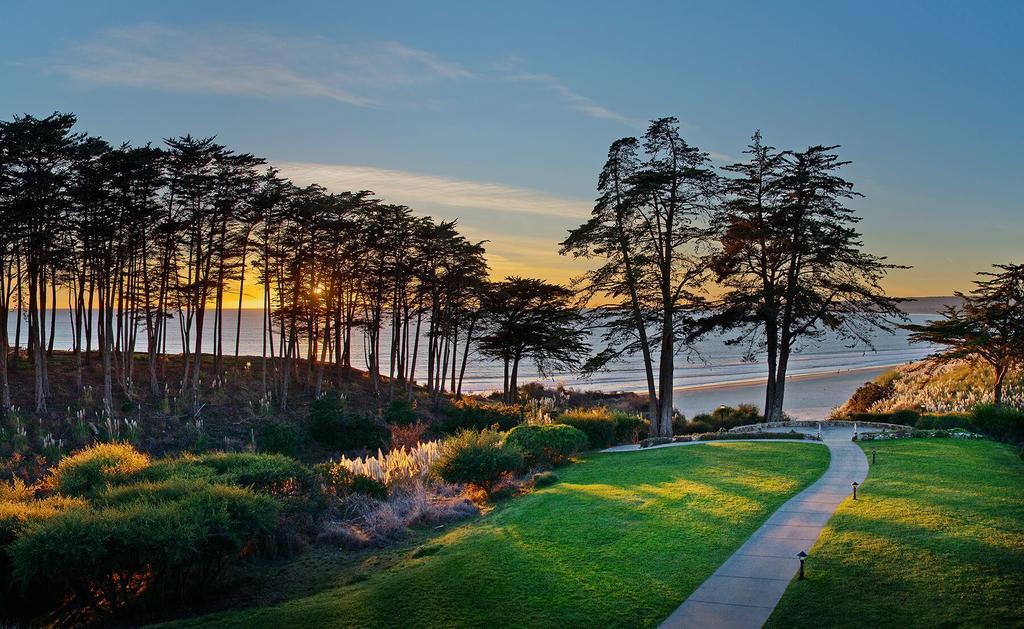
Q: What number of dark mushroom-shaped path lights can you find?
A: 3